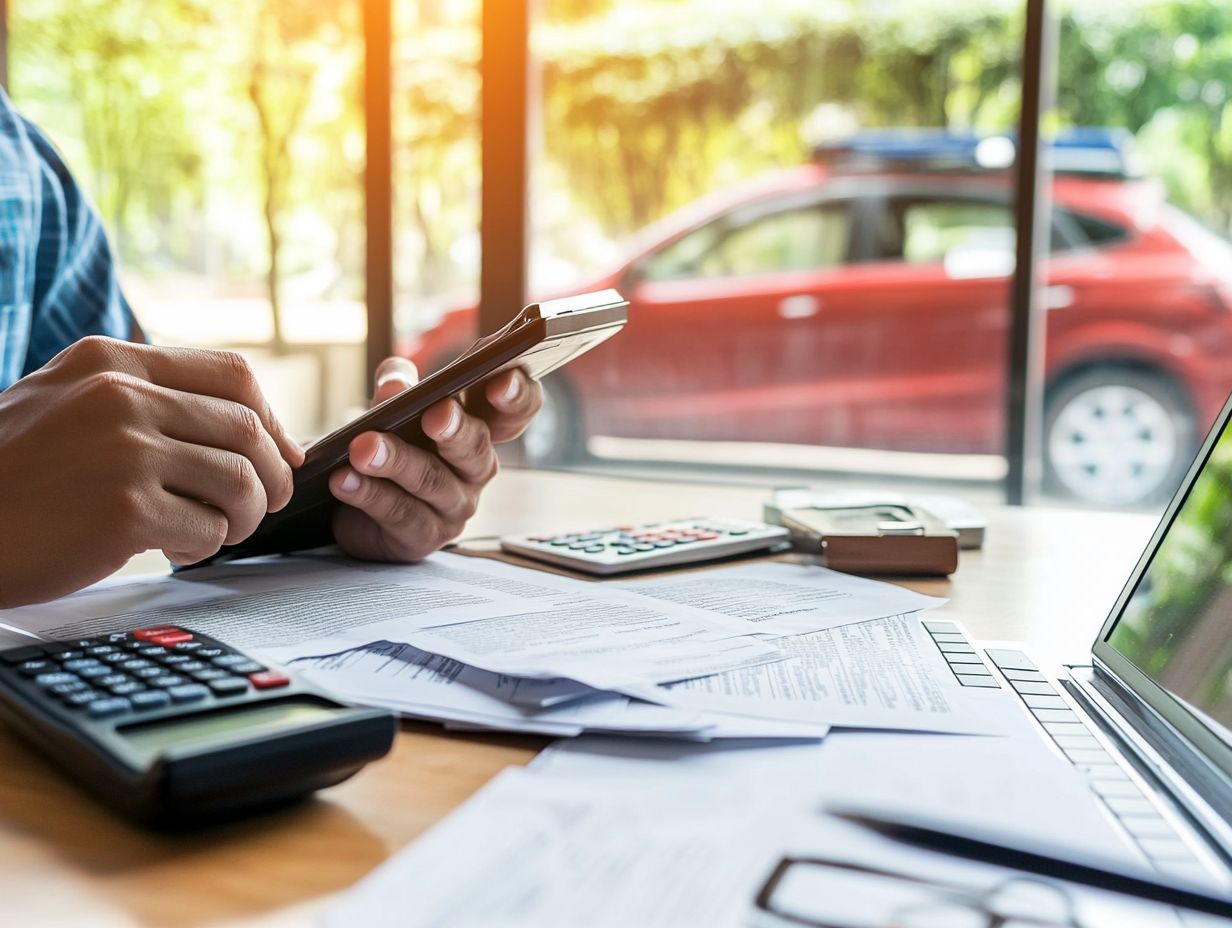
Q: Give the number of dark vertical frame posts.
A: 3